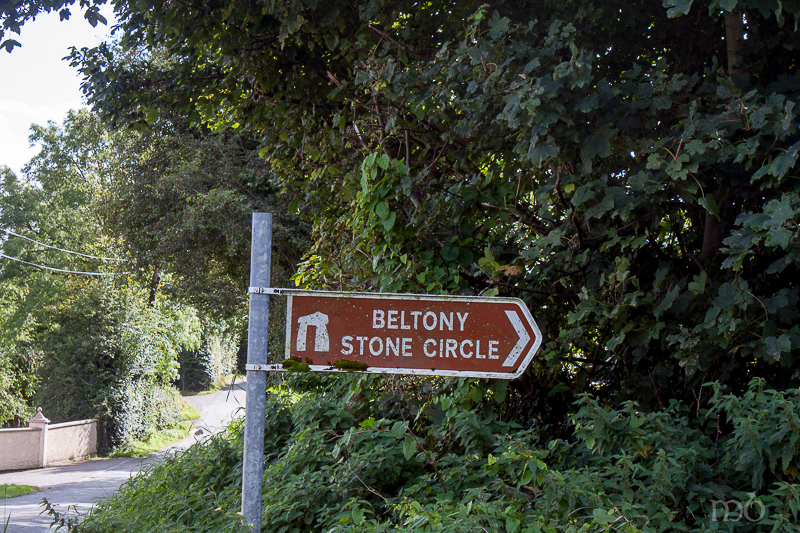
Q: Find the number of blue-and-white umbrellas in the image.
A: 0